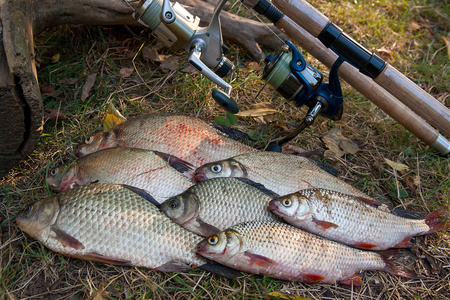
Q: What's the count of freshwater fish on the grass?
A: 7